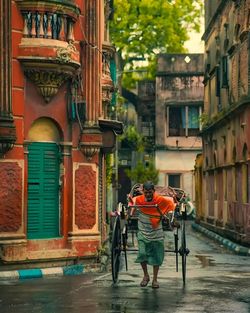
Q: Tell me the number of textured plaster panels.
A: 2